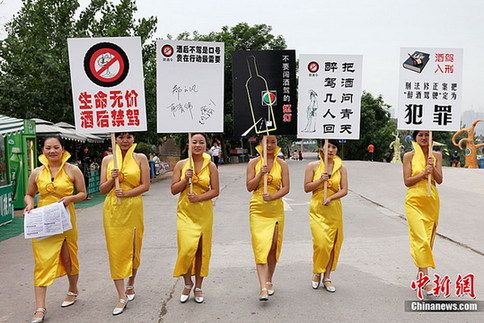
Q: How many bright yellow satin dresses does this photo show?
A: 6